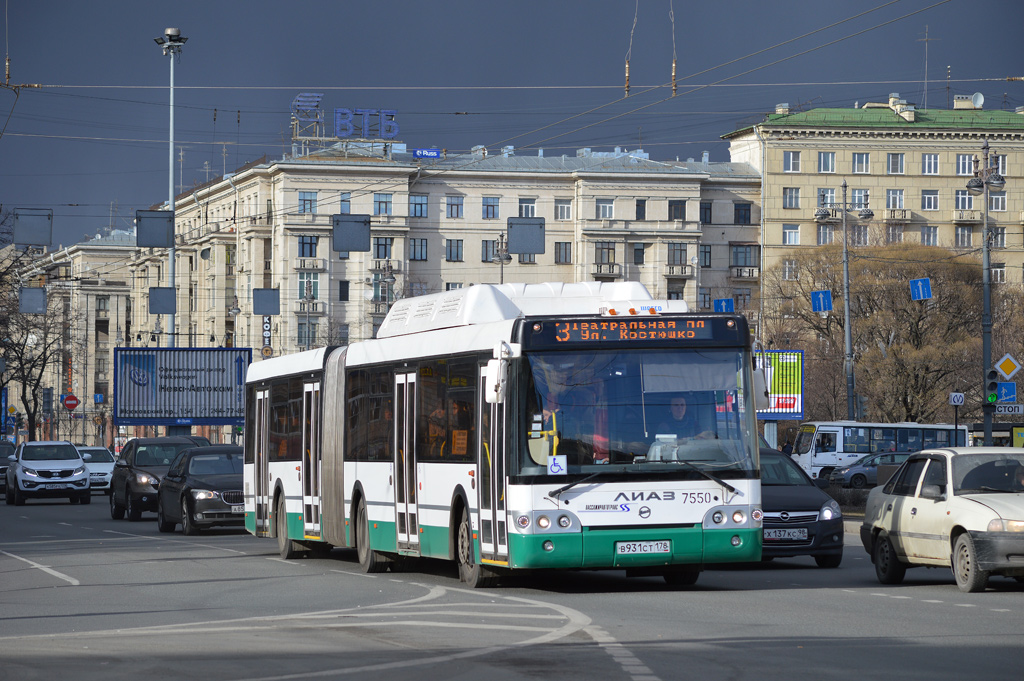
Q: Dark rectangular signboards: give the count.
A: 7